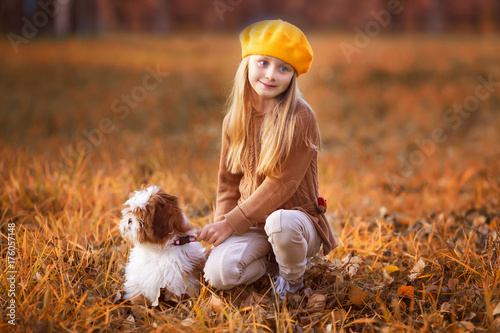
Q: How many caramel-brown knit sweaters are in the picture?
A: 1